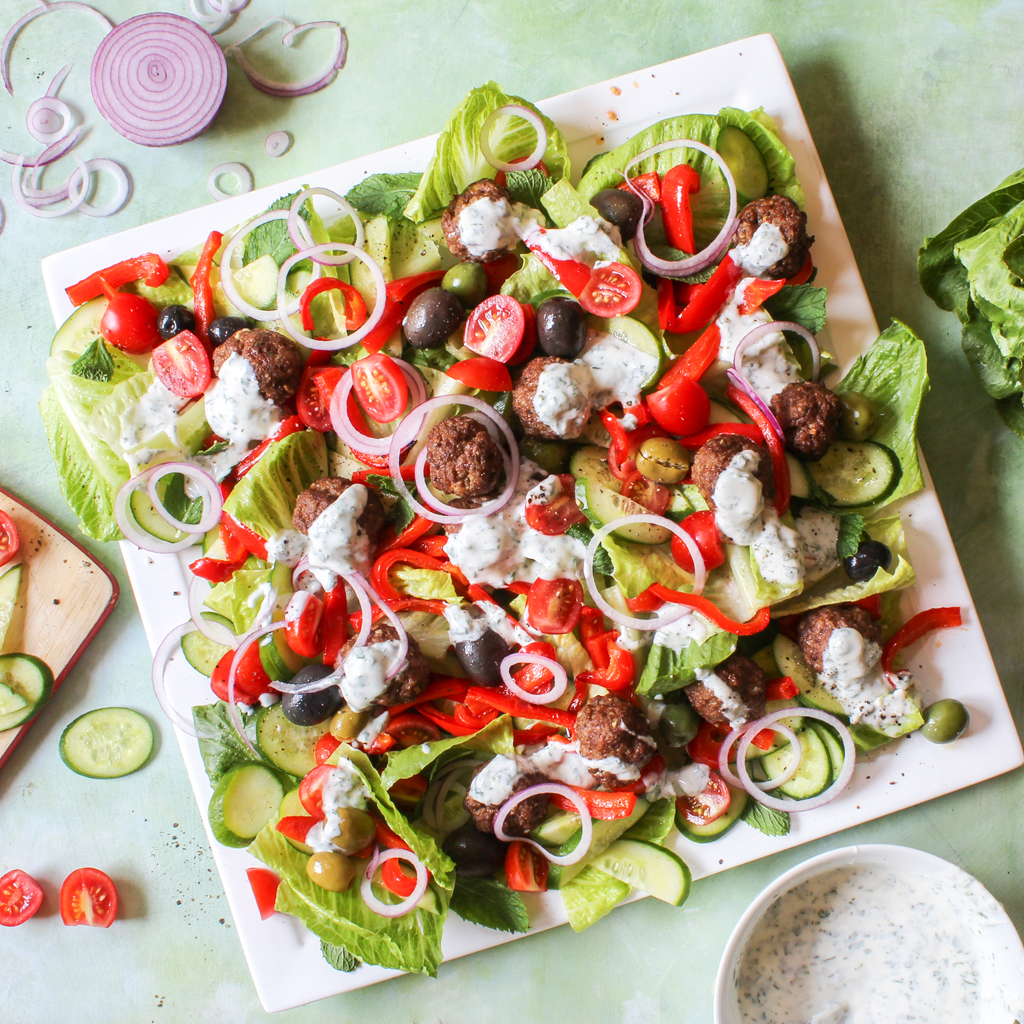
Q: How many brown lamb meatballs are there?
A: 13